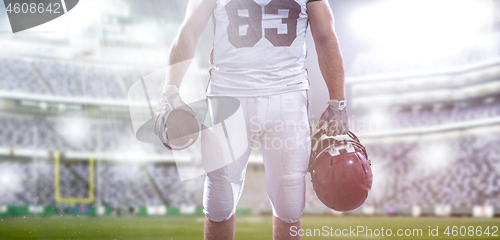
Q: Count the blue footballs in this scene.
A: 0